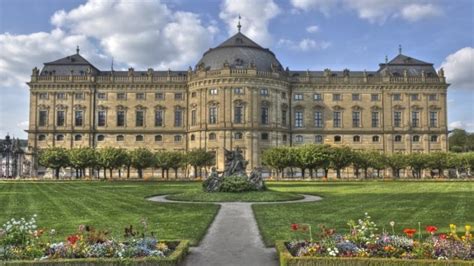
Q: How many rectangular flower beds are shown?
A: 2